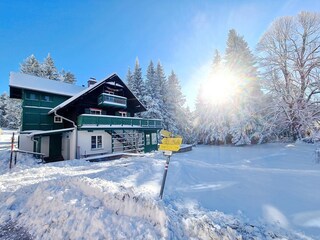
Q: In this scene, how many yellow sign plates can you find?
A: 3